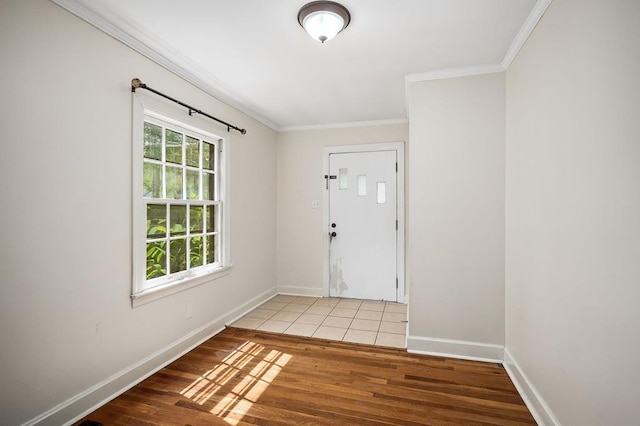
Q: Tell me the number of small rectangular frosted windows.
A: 3